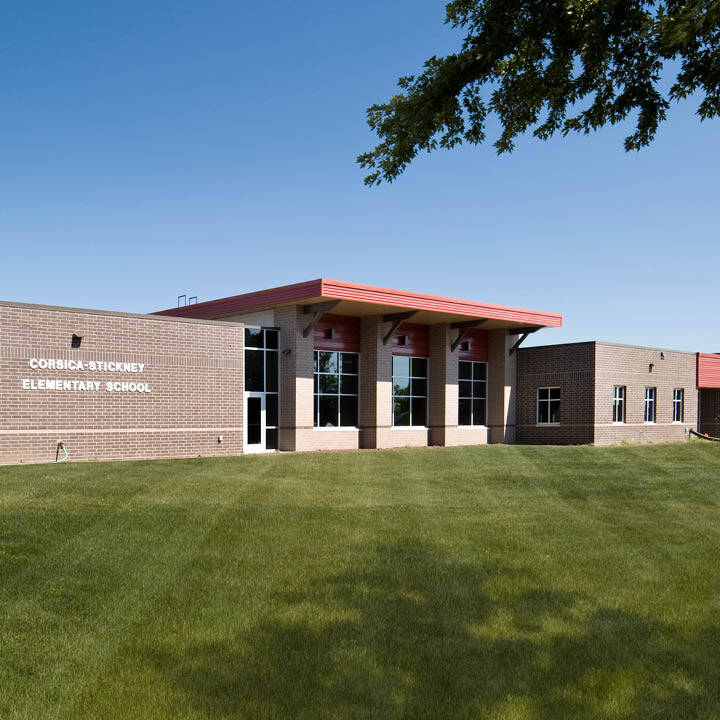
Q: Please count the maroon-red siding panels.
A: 3